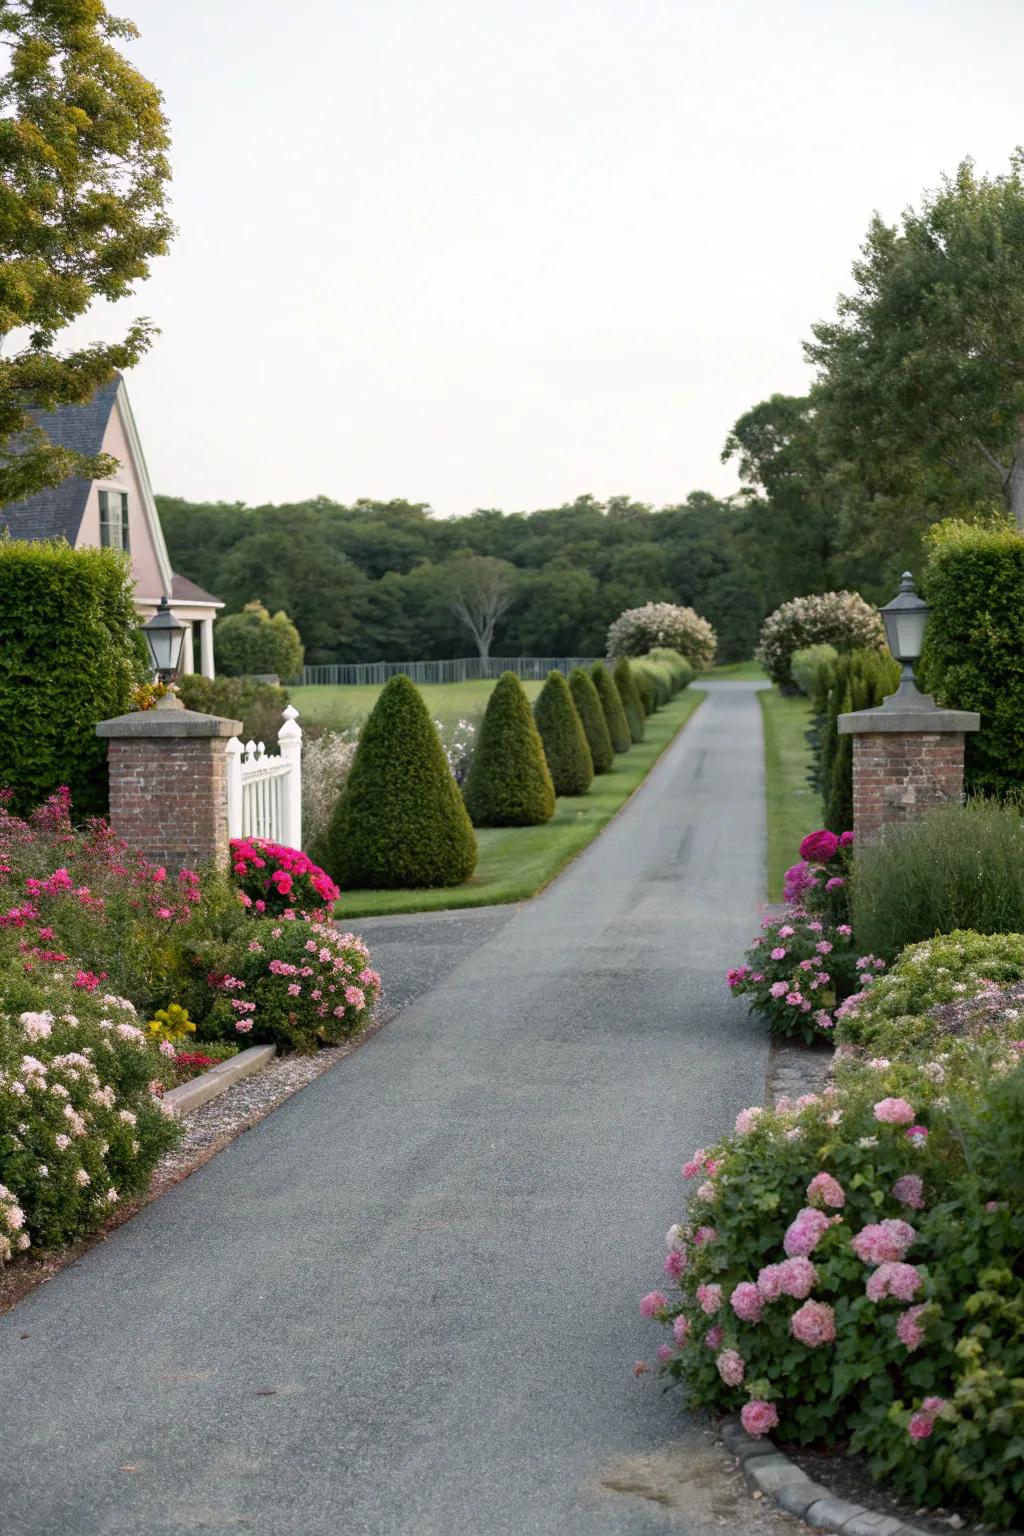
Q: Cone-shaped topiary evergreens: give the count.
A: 6